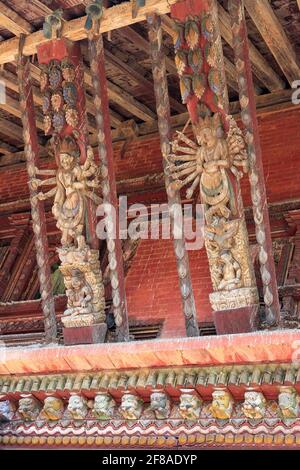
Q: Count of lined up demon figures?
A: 11